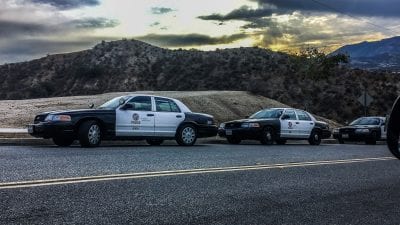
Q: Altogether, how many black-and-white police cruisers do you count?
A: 3